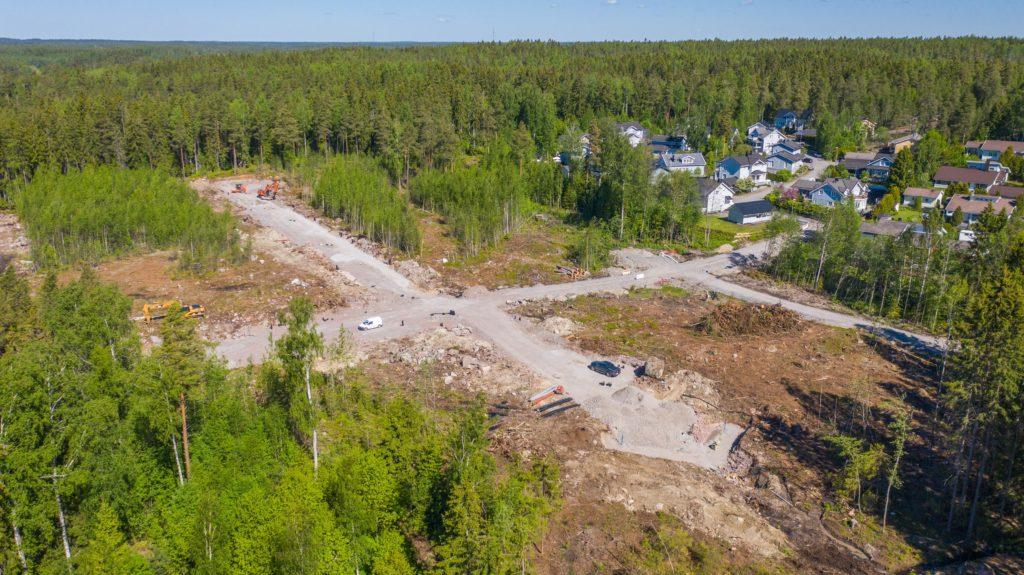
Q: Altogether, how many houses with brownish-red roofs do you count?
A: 5